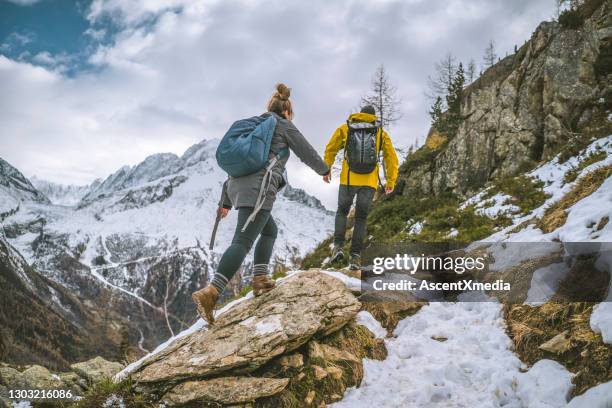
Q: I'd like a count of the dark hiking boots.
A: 2